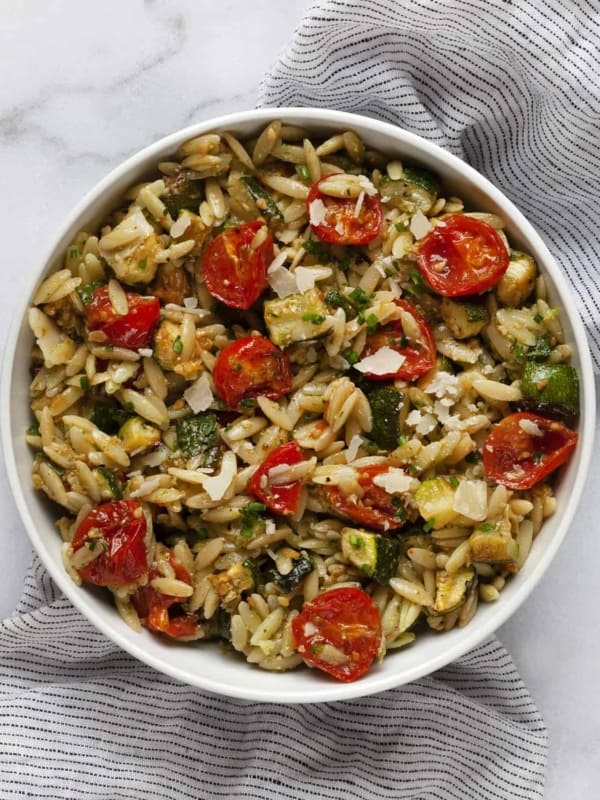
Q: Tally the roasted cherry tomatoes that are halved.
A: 12